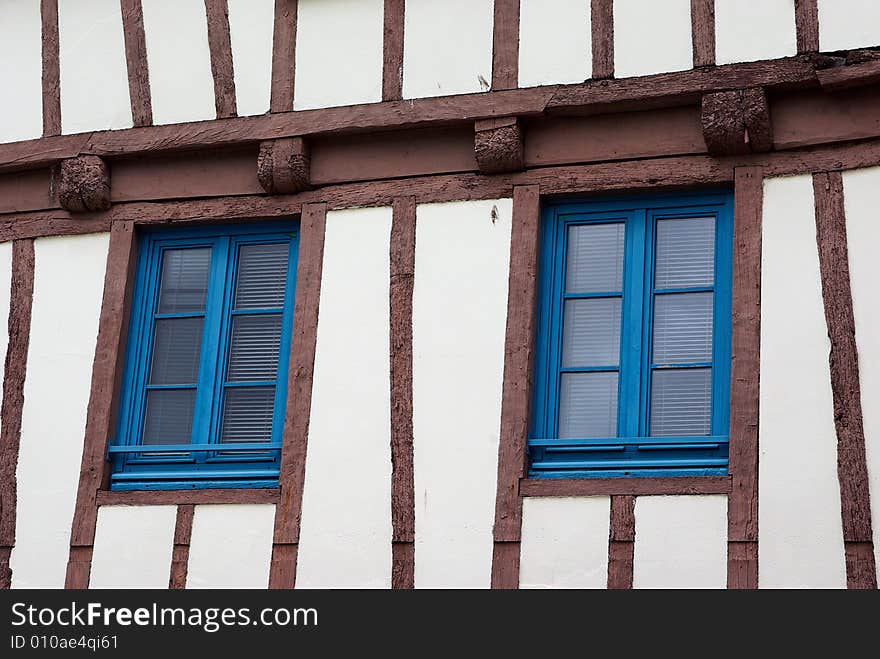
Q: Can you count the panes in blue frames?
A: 12